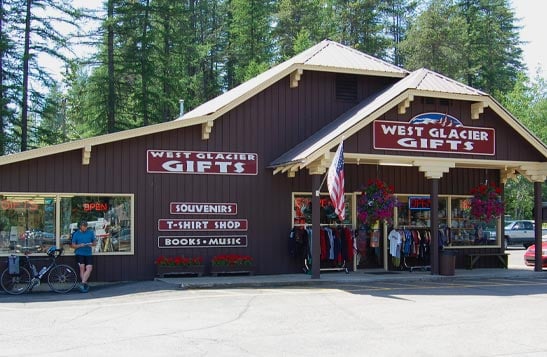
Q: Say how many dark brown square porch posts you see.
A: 3